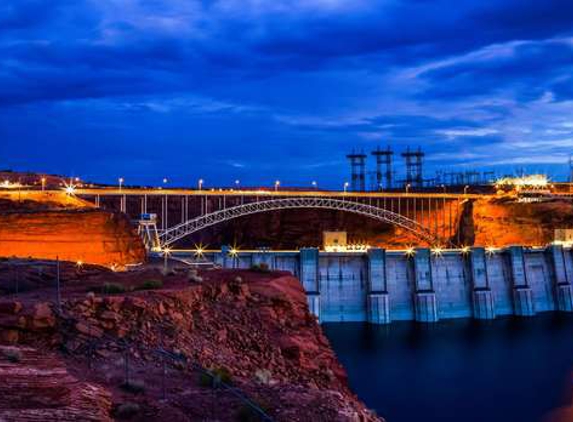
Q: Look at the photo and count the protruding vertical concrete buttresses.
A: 6